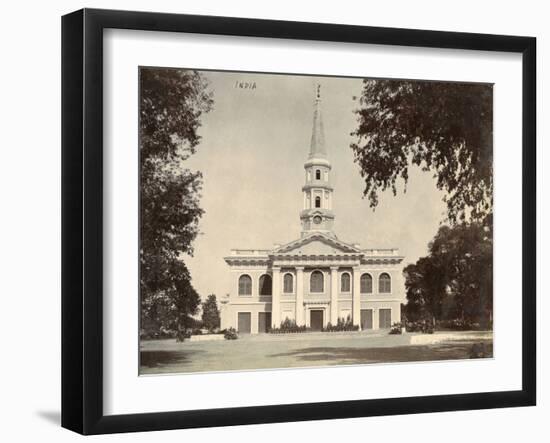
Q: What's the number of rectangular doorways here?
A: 5